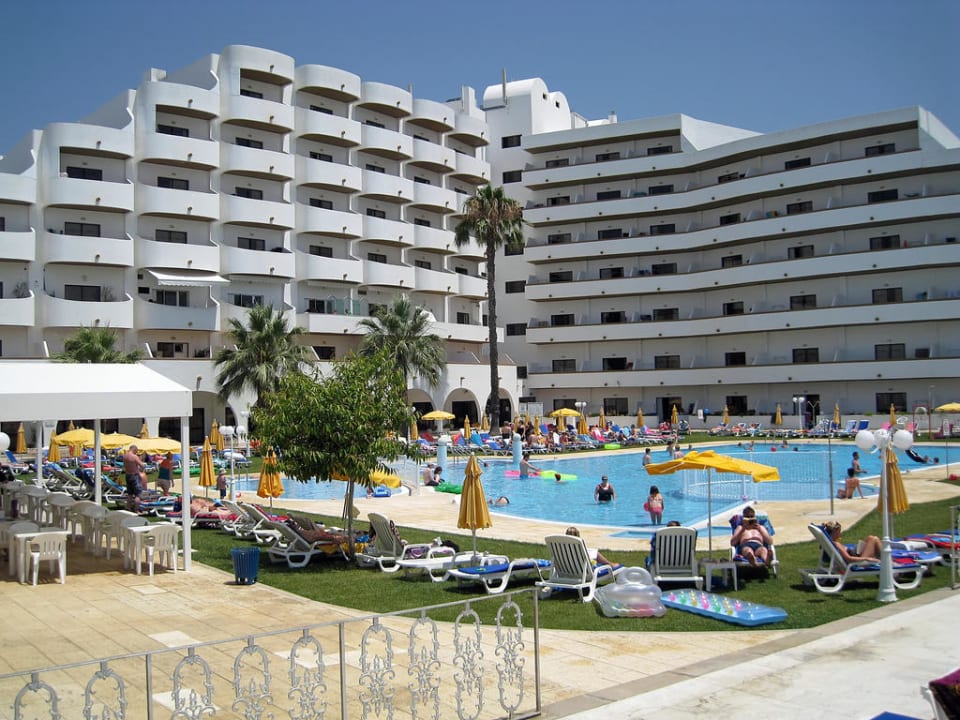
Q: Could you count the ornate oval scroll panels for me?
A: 9